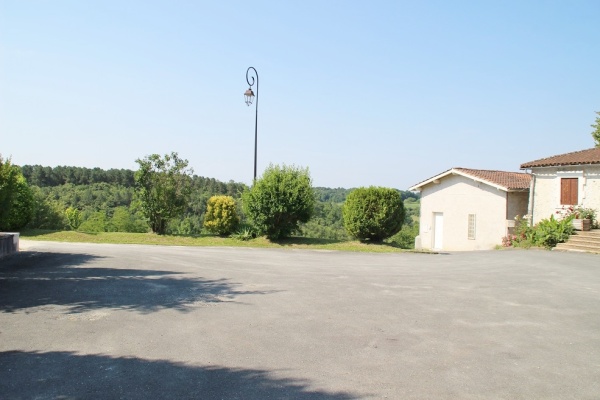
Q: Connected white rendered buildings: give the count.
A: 2